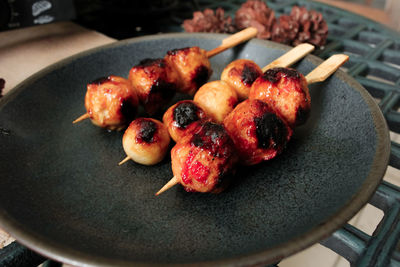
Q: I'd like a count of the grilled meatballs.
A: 10